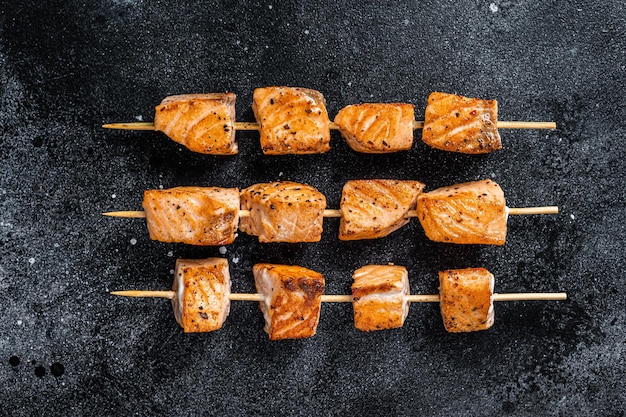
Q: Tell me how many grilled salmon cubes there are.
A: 12